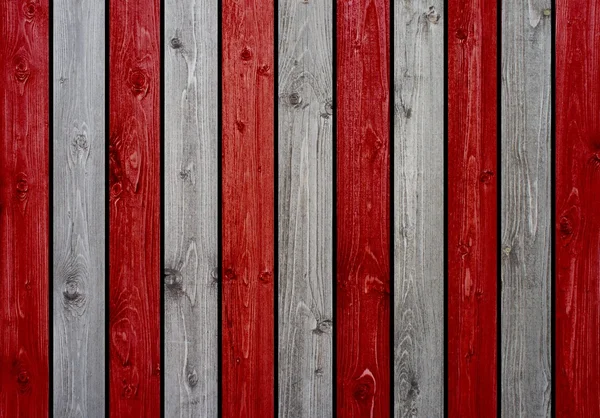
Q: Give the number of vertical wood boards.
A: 11